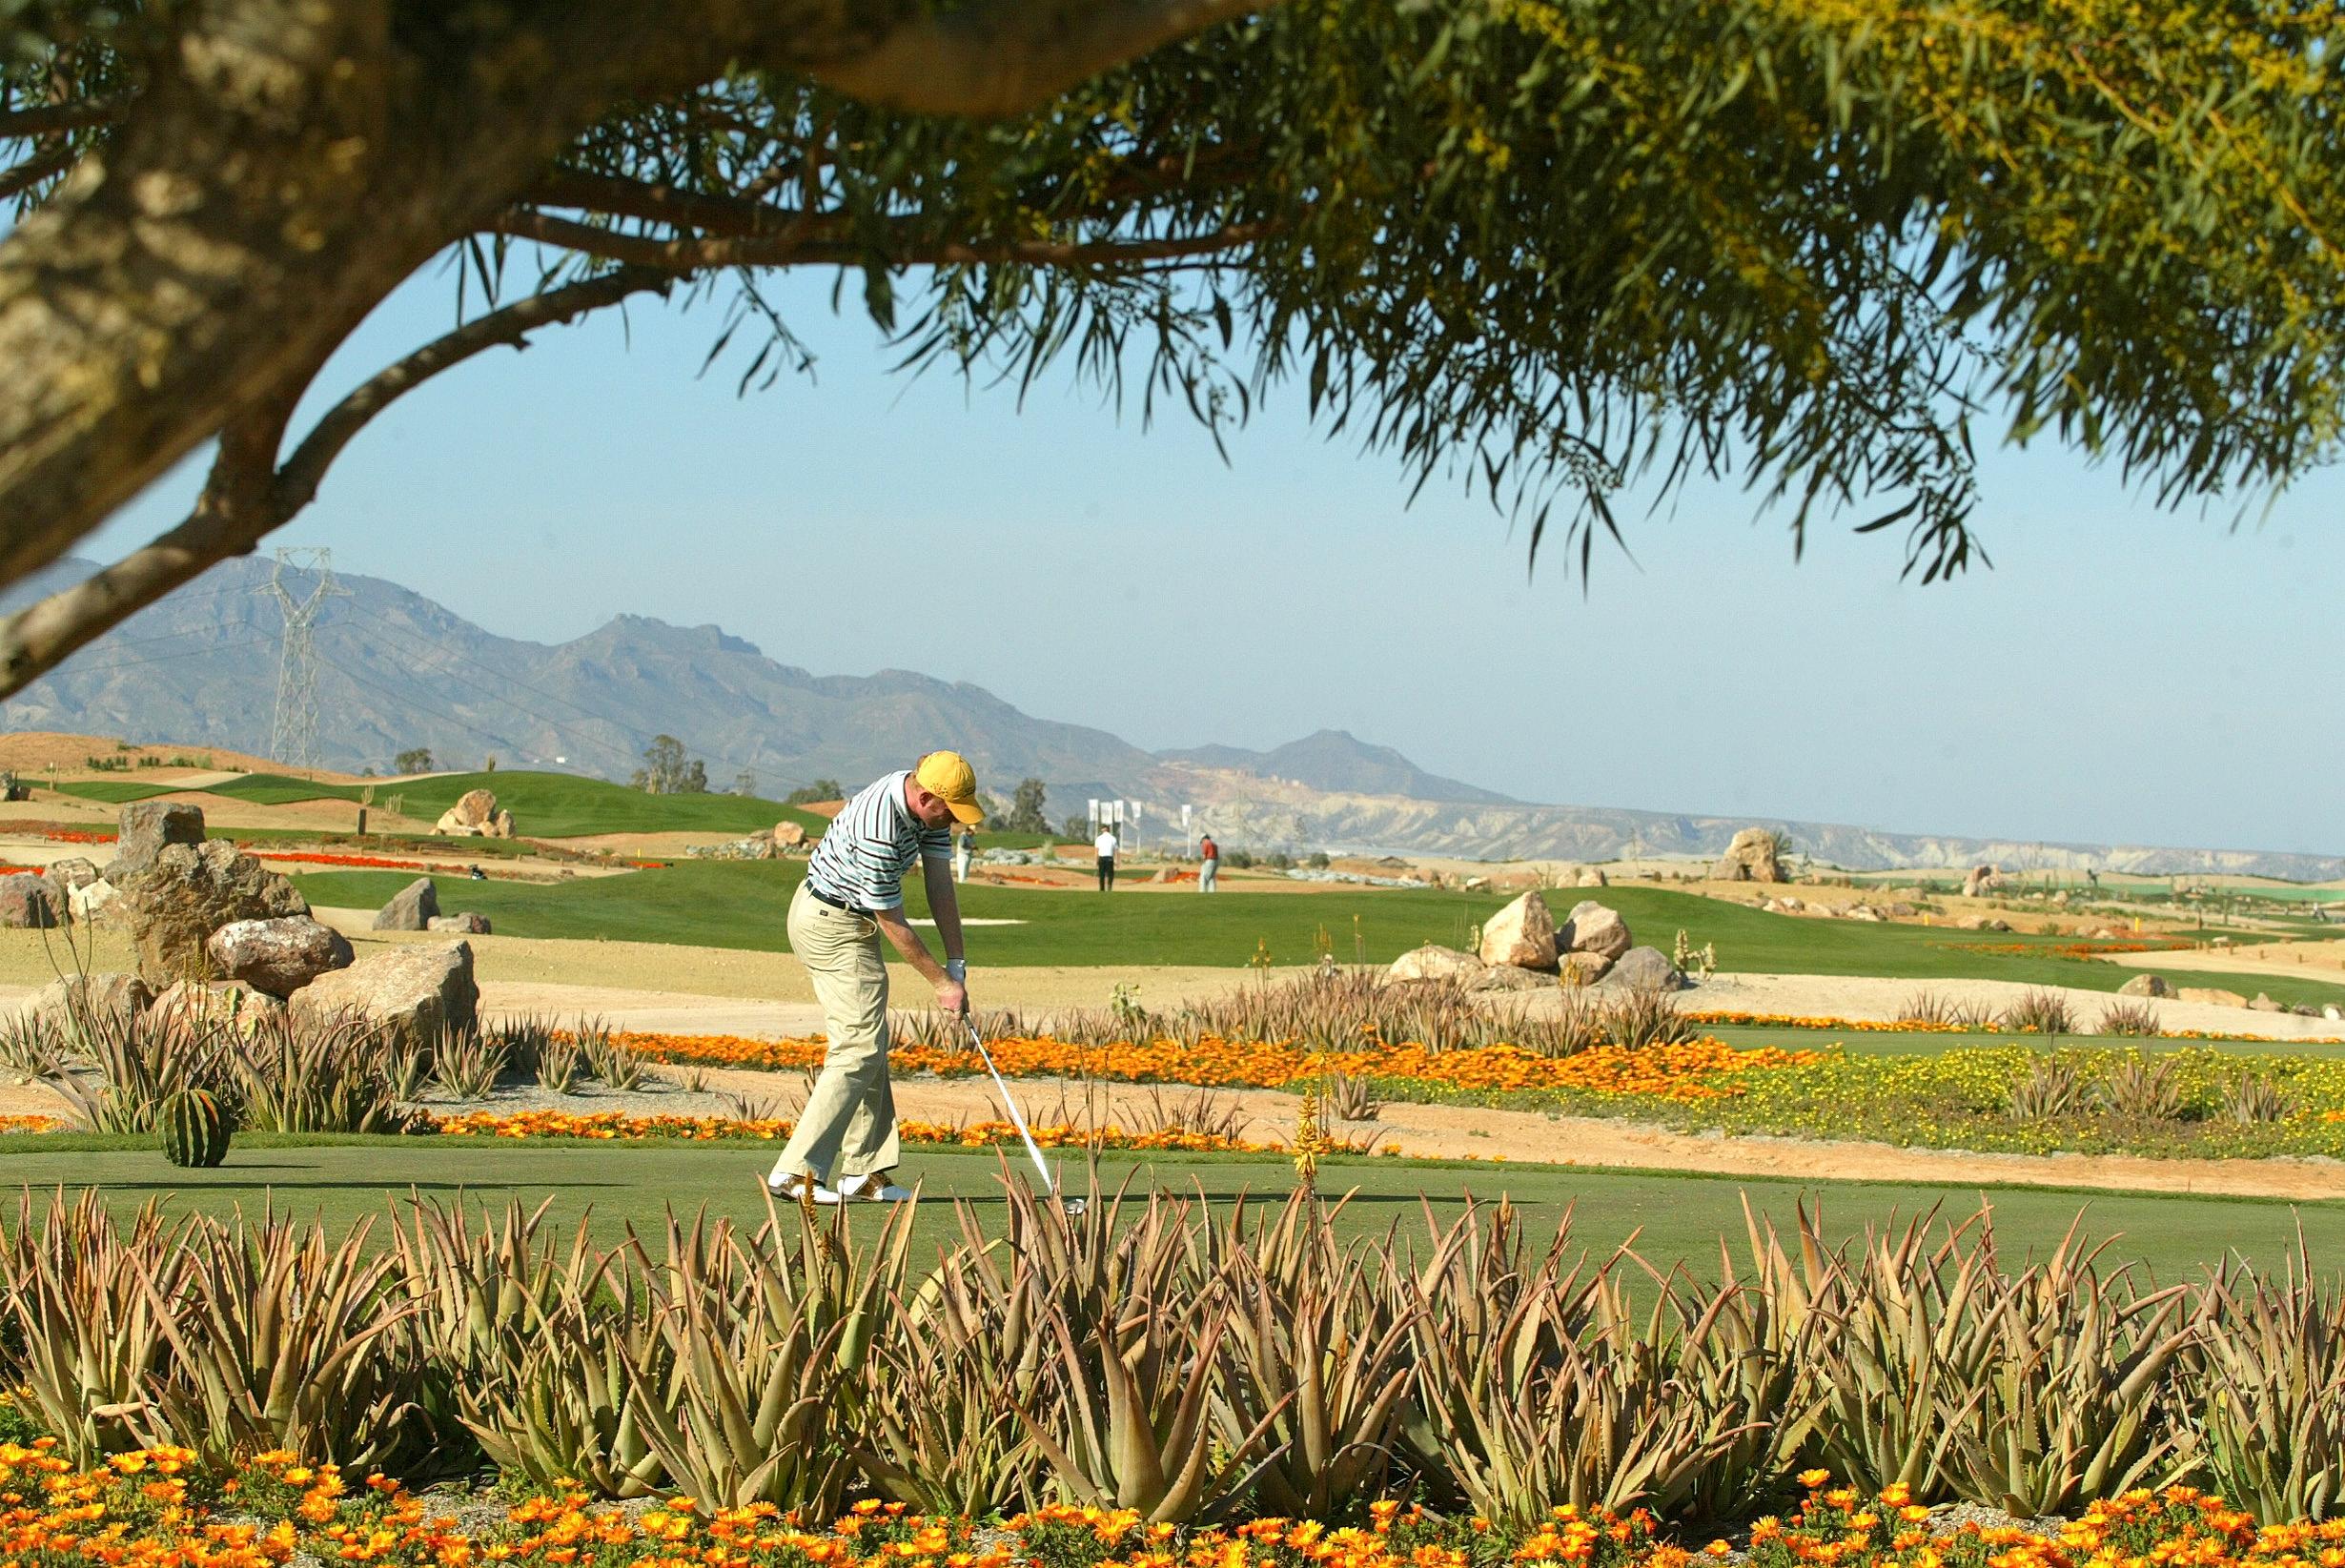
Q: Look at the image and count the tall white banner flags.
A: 5